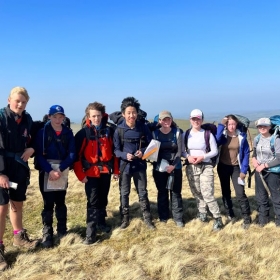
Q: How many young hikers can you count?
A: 8